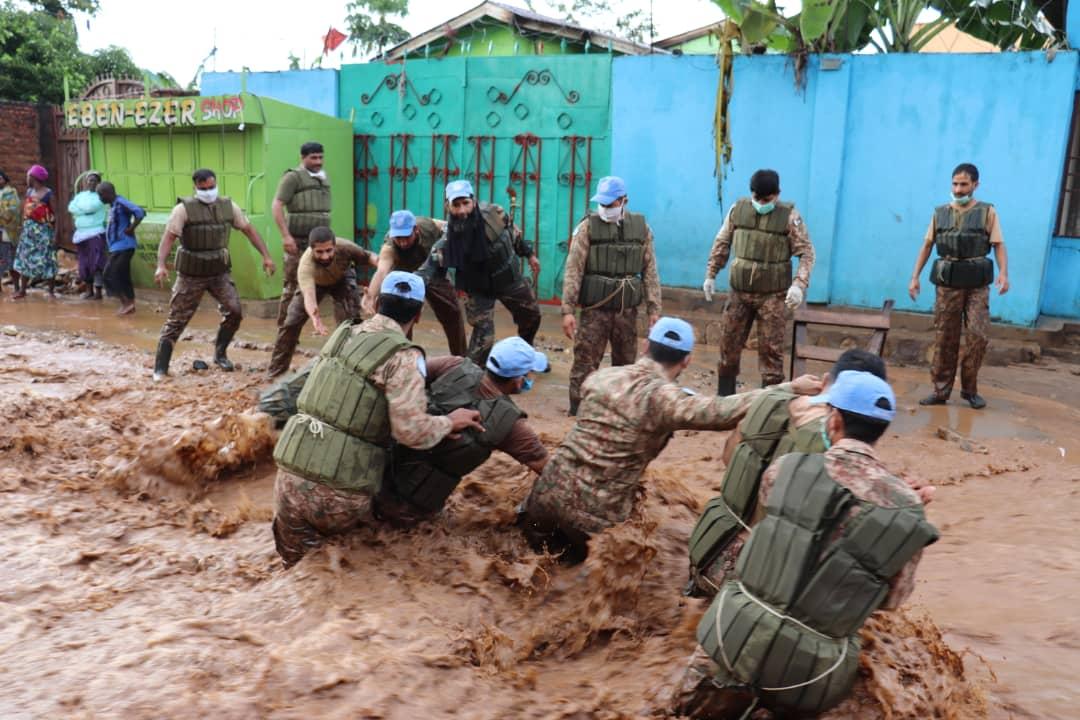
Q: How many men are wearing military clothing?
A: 13